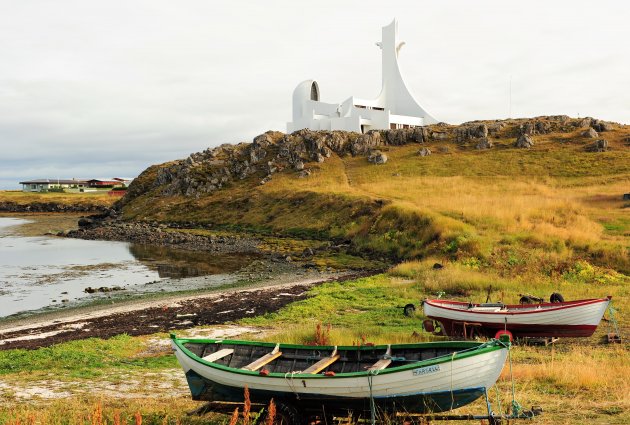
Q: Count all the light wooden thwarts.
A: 4